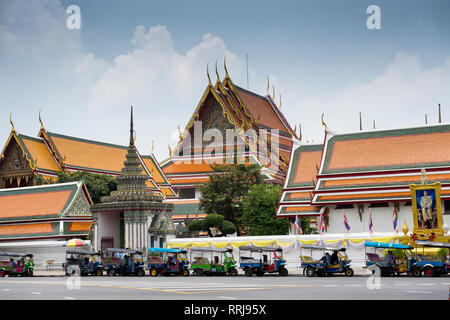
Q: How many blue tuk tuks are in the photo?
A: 7